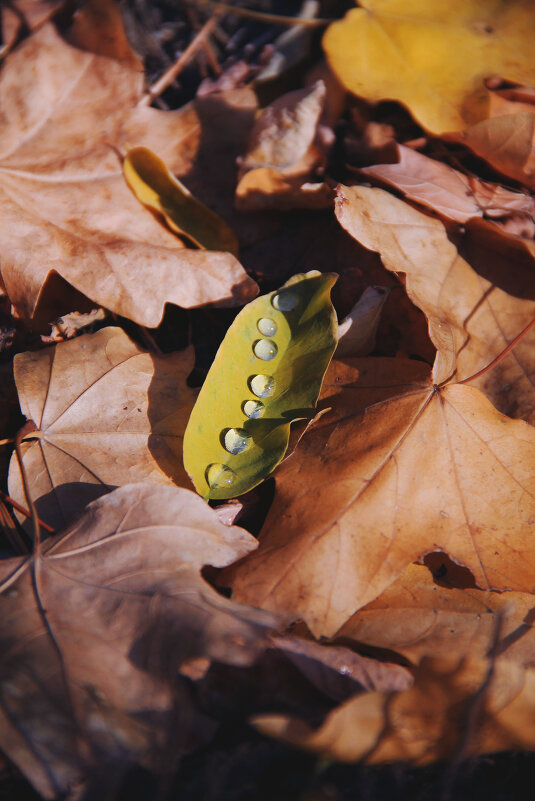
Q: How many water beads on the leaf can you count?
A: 7